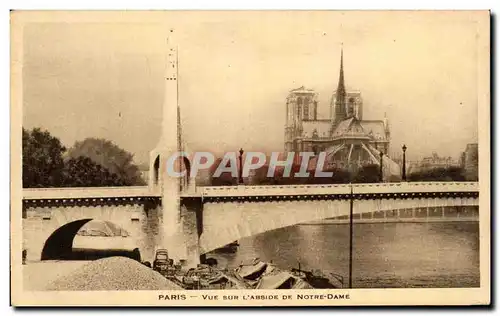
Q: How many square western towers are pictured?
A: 2